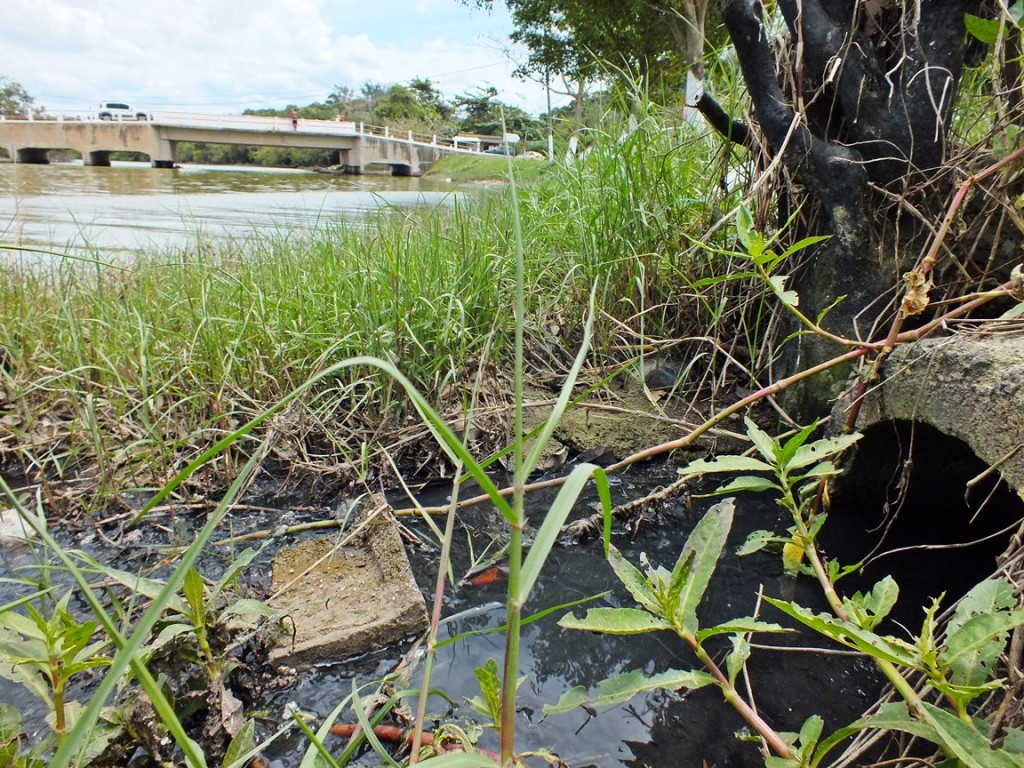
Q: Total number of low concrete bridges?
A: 1